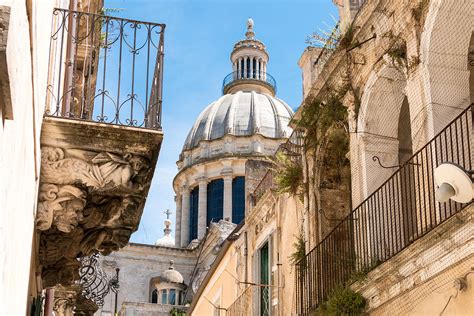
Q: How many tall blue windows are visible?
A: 3